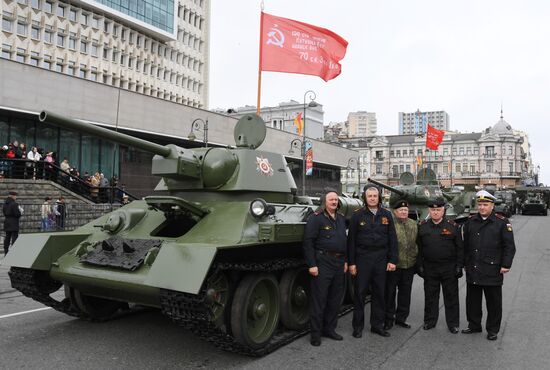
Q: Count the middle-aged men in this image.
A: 5